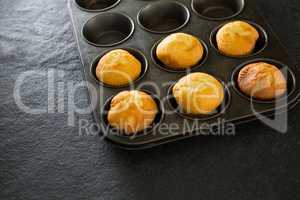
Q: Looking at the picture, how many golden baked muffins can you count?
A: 6